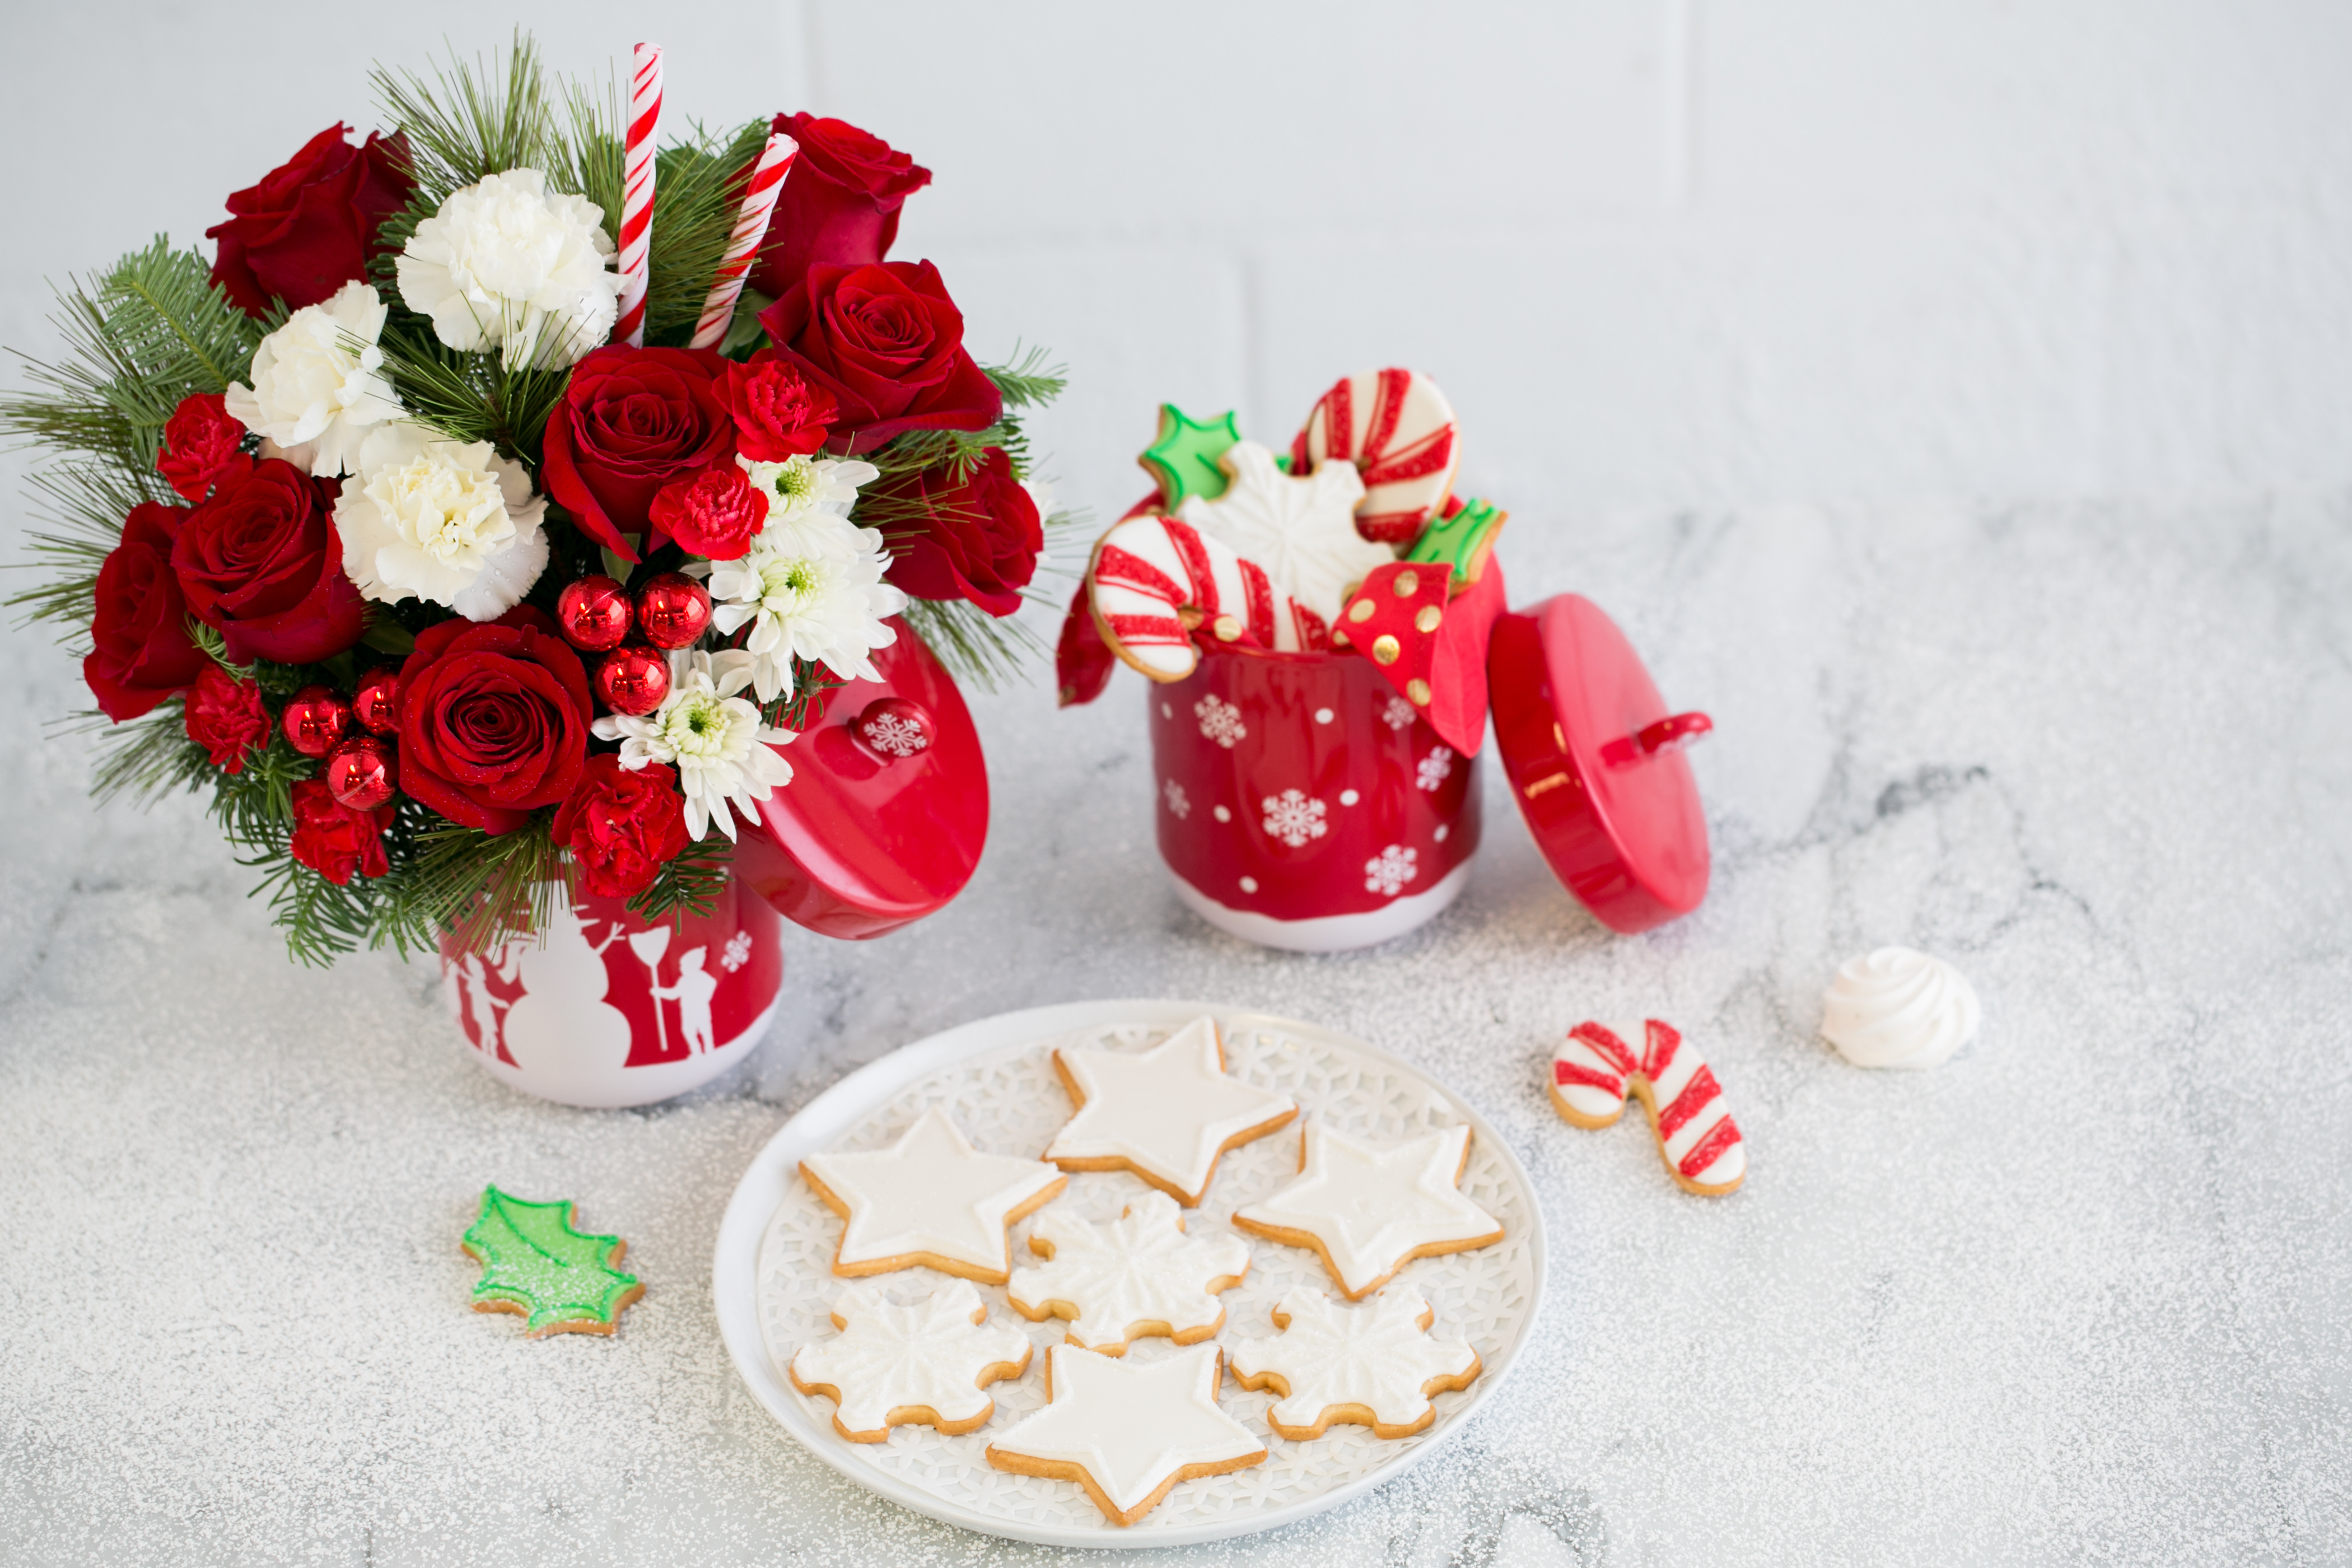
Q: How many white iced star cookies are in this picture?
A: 4